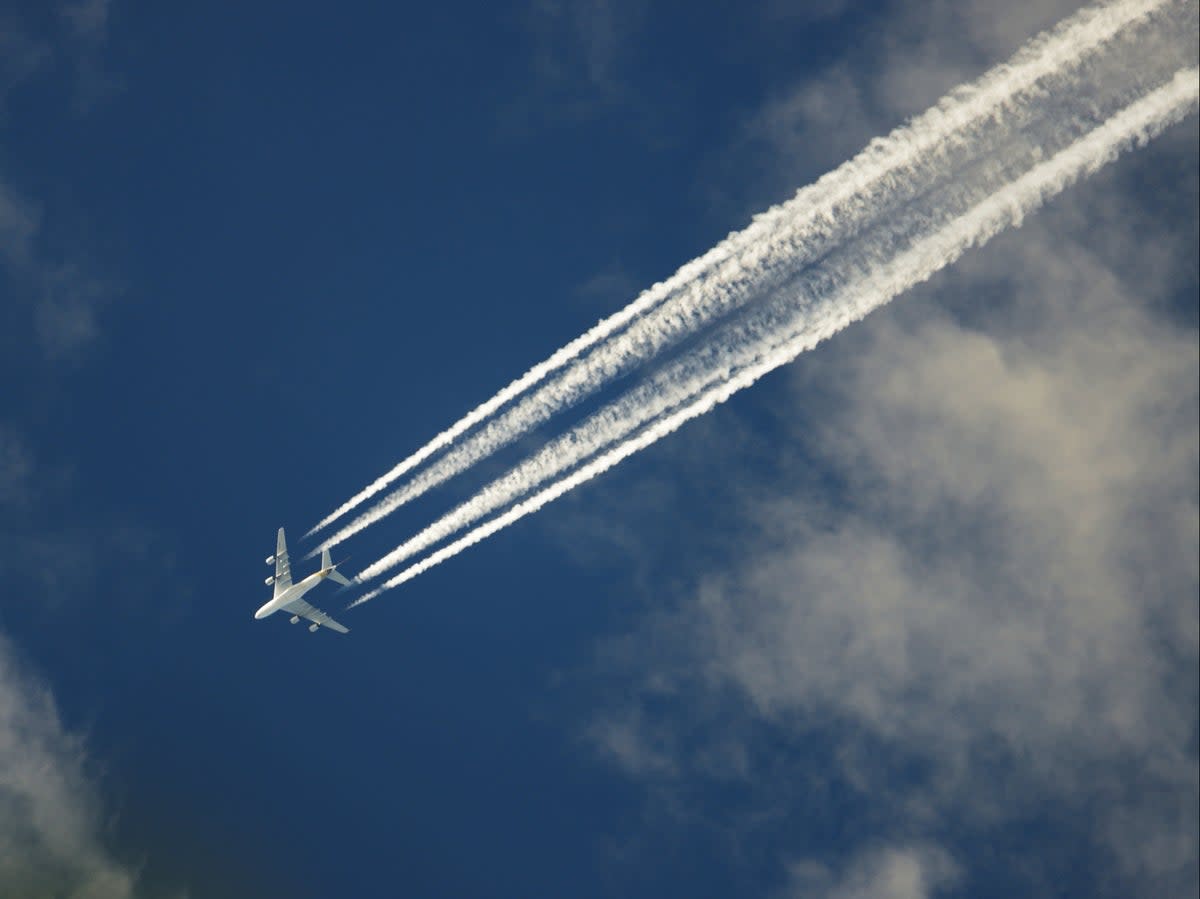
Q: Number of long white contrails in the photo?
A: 4